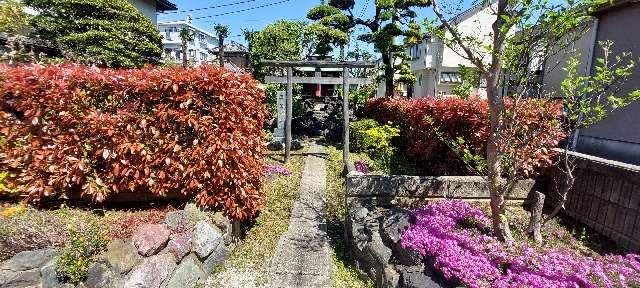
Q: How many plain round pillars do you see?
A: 2